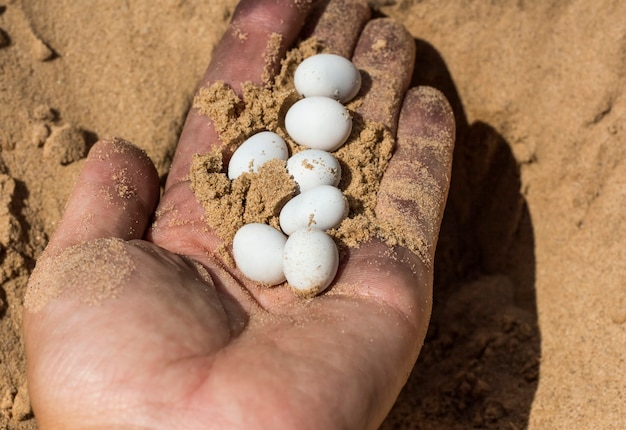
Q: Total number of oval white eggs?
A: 7